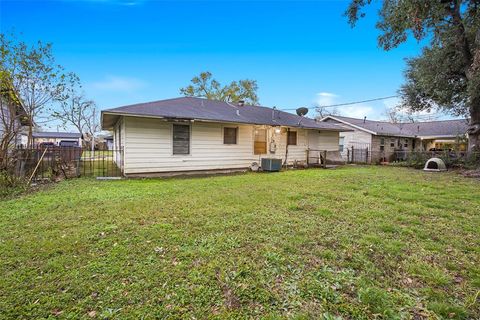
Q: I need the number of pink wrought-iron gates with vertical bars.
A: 0